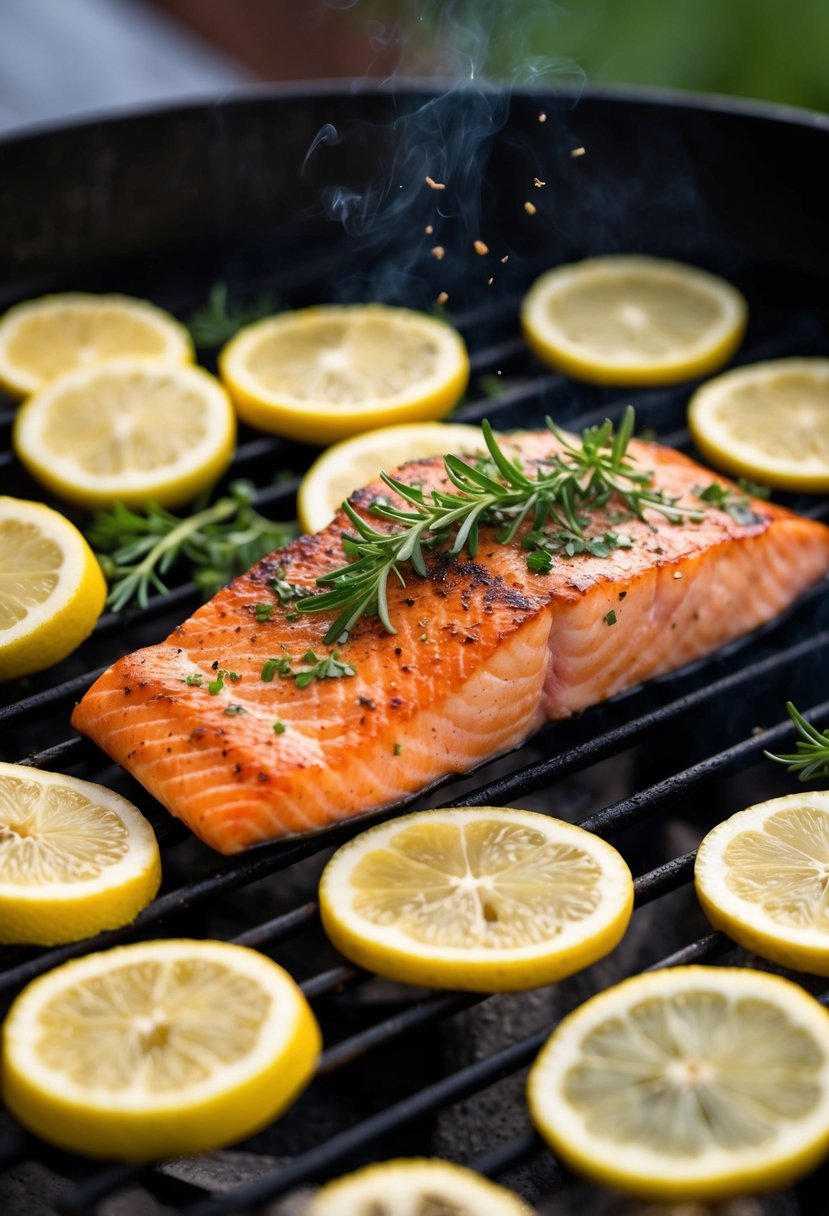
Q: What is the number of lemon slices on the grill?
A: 13